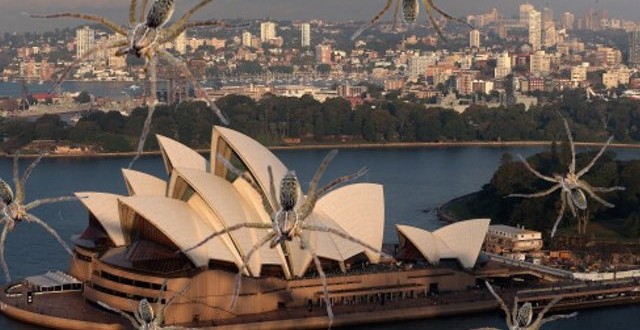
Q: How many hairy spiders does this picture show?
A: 7